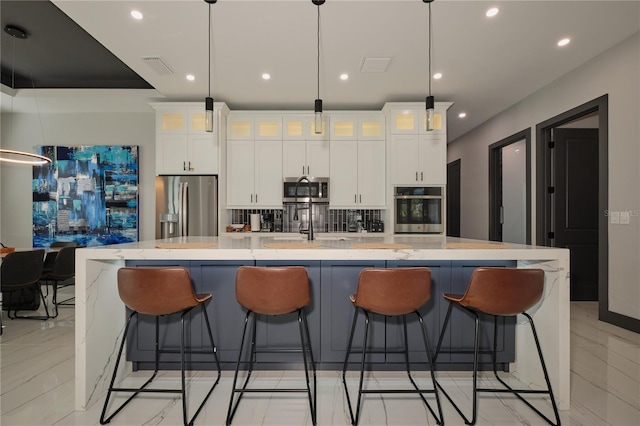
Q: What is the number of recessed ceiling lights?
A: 8